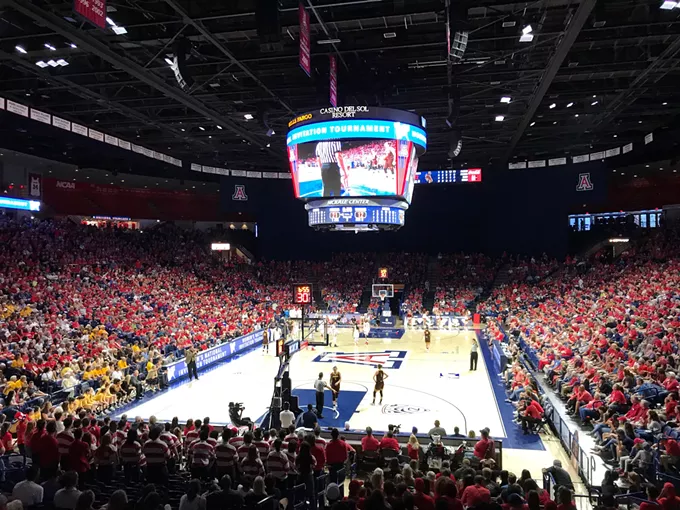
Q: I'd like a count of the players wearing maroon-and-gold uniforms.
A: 4